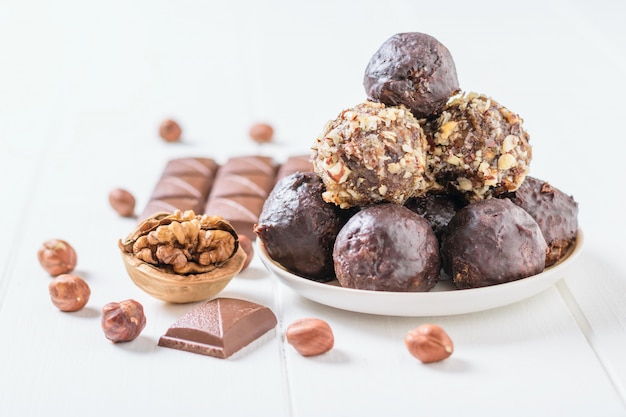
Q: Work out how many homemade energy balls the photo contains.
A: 8